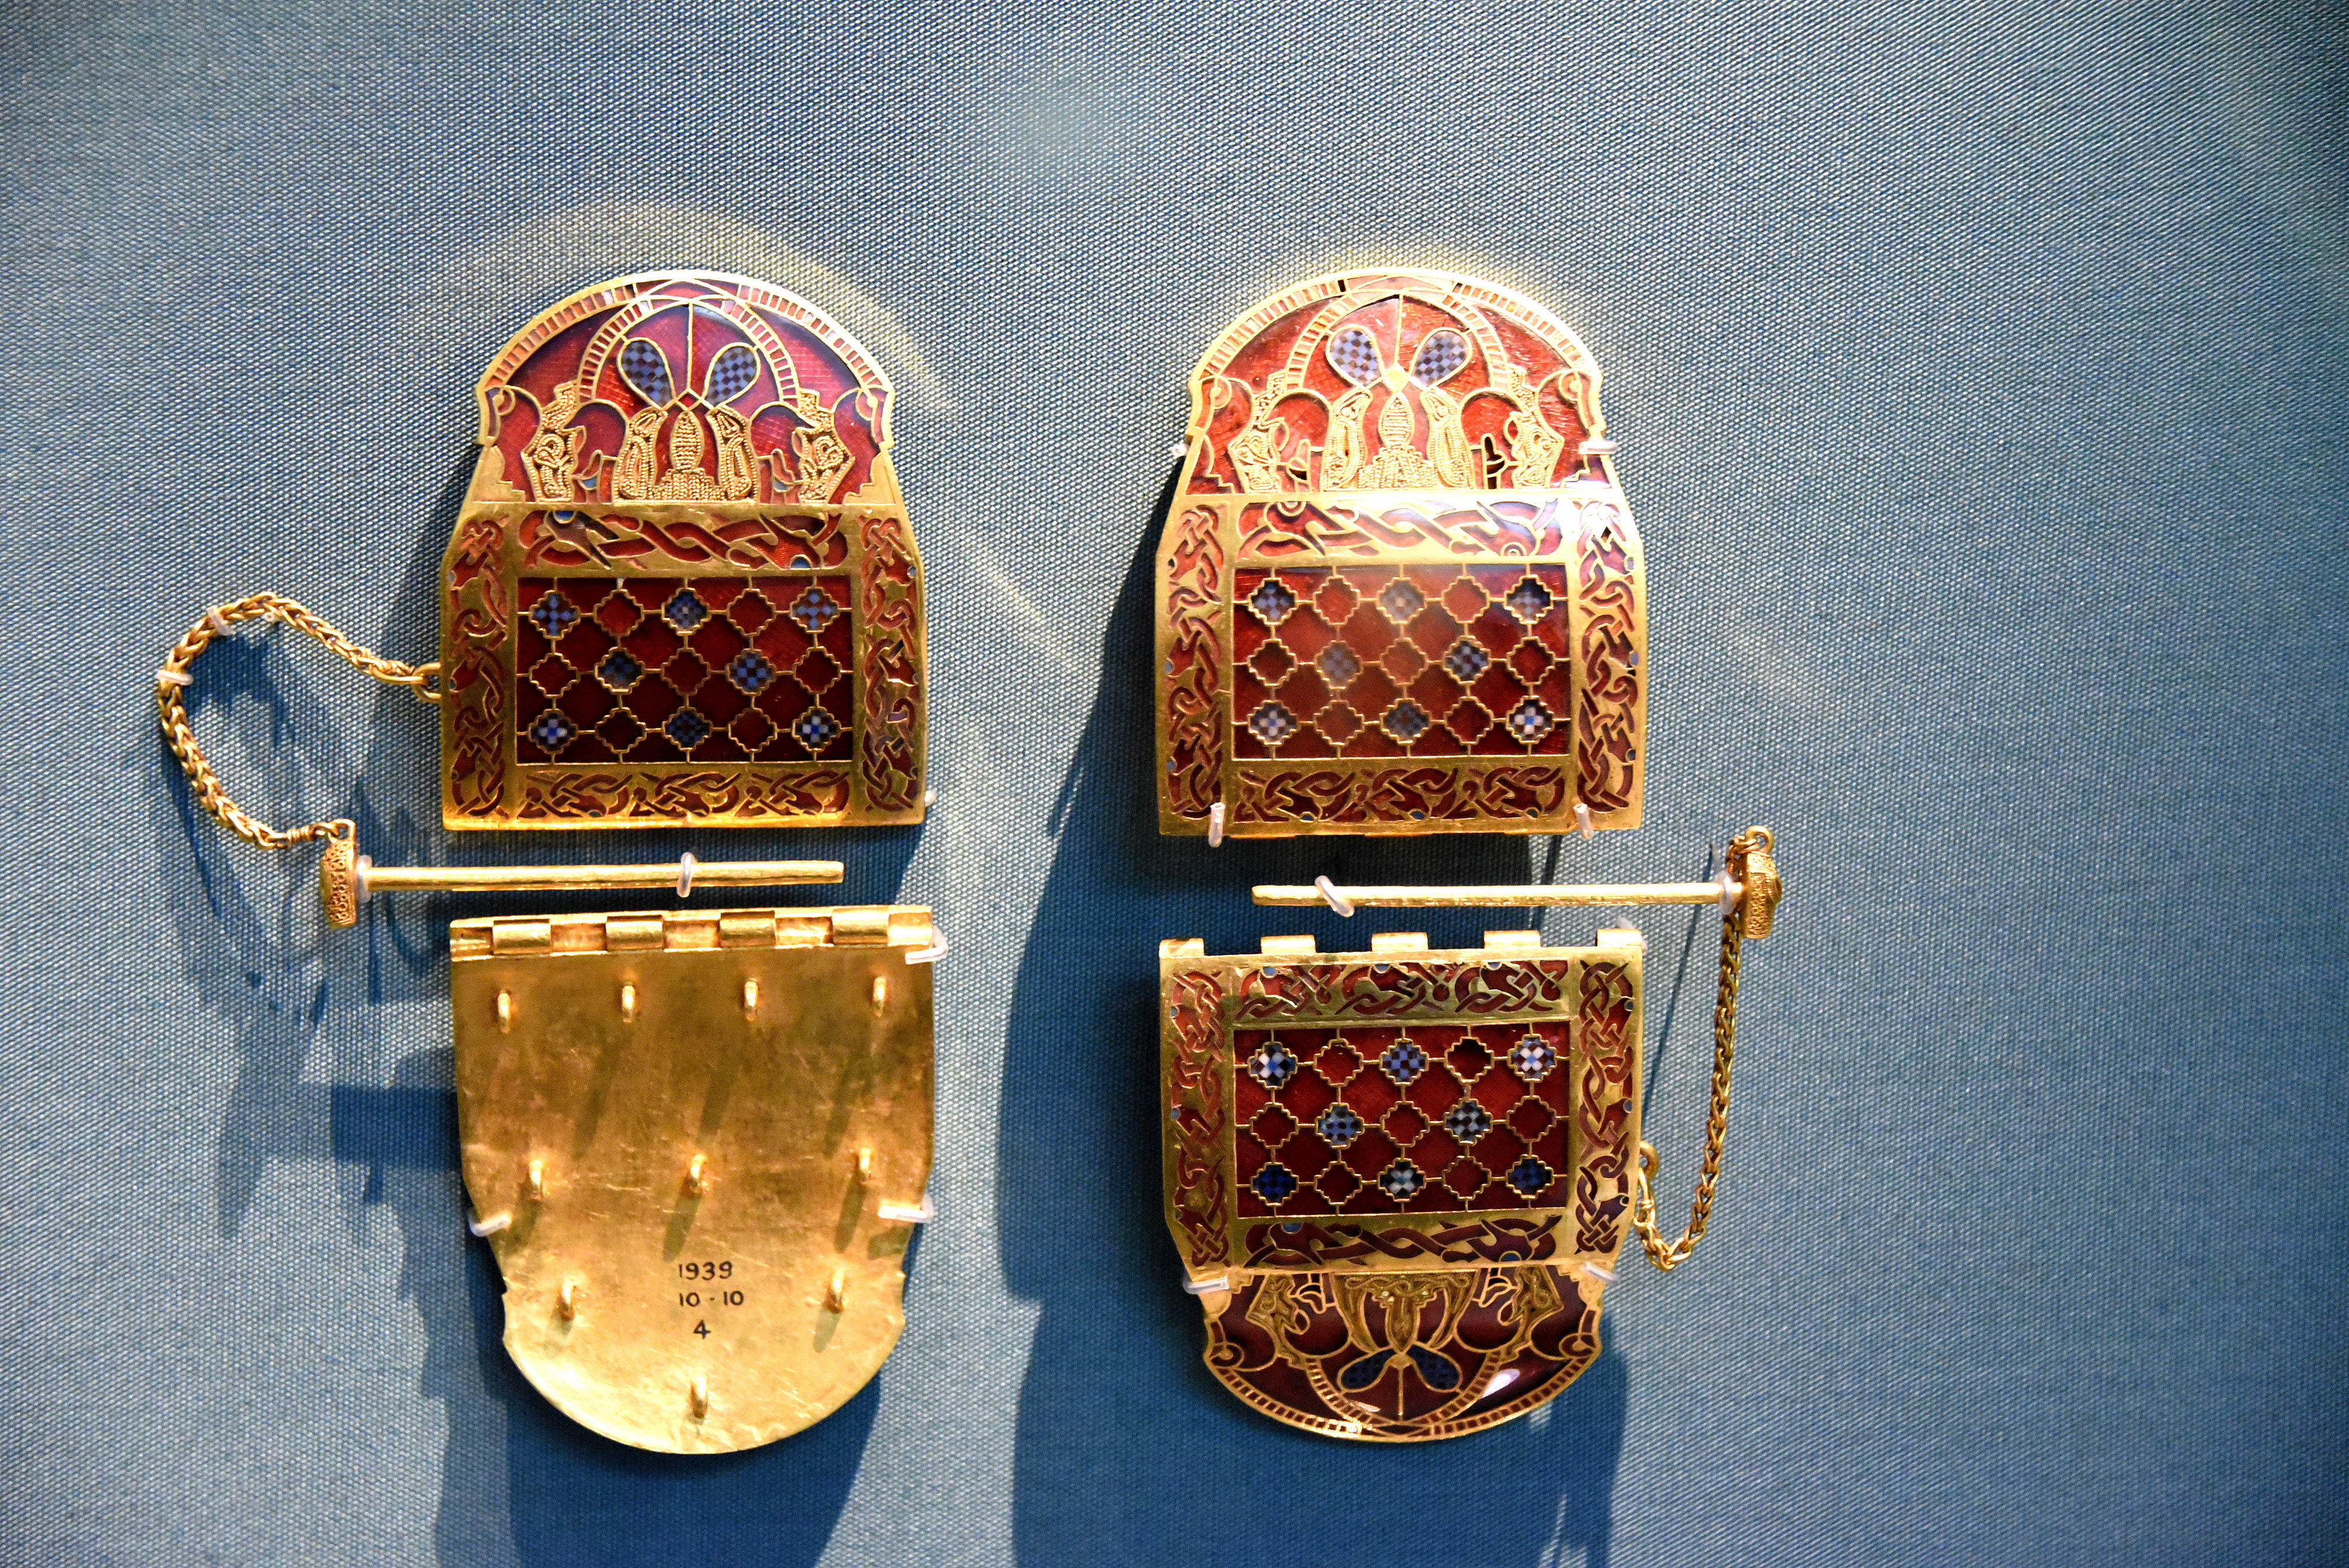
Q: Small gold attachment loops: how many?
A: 10